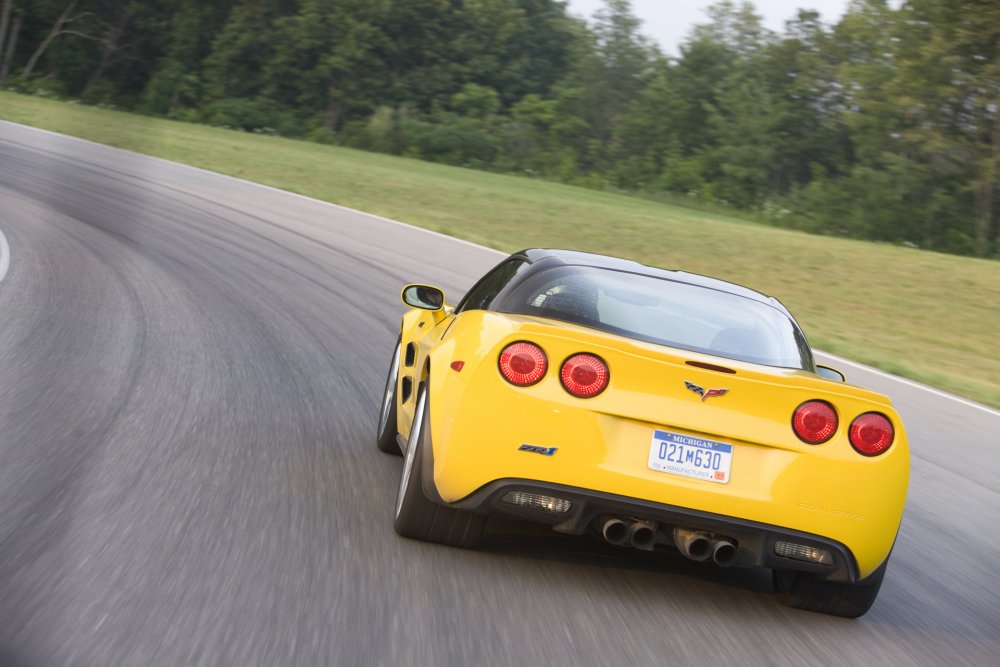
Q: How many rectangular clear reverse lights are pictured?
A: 2